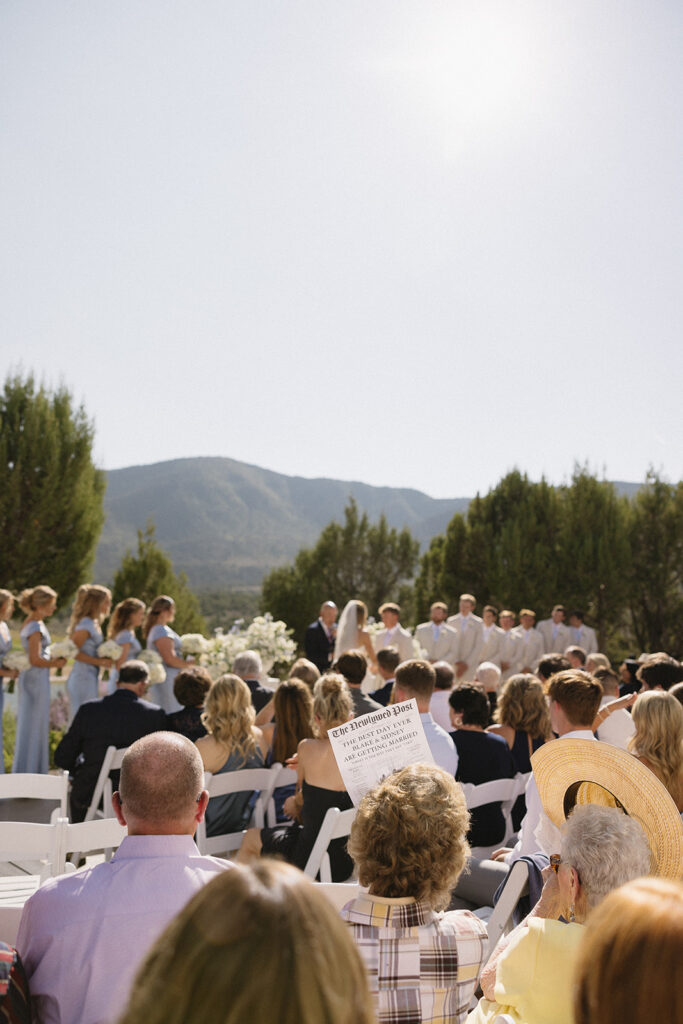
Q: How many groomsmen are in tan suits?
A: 7